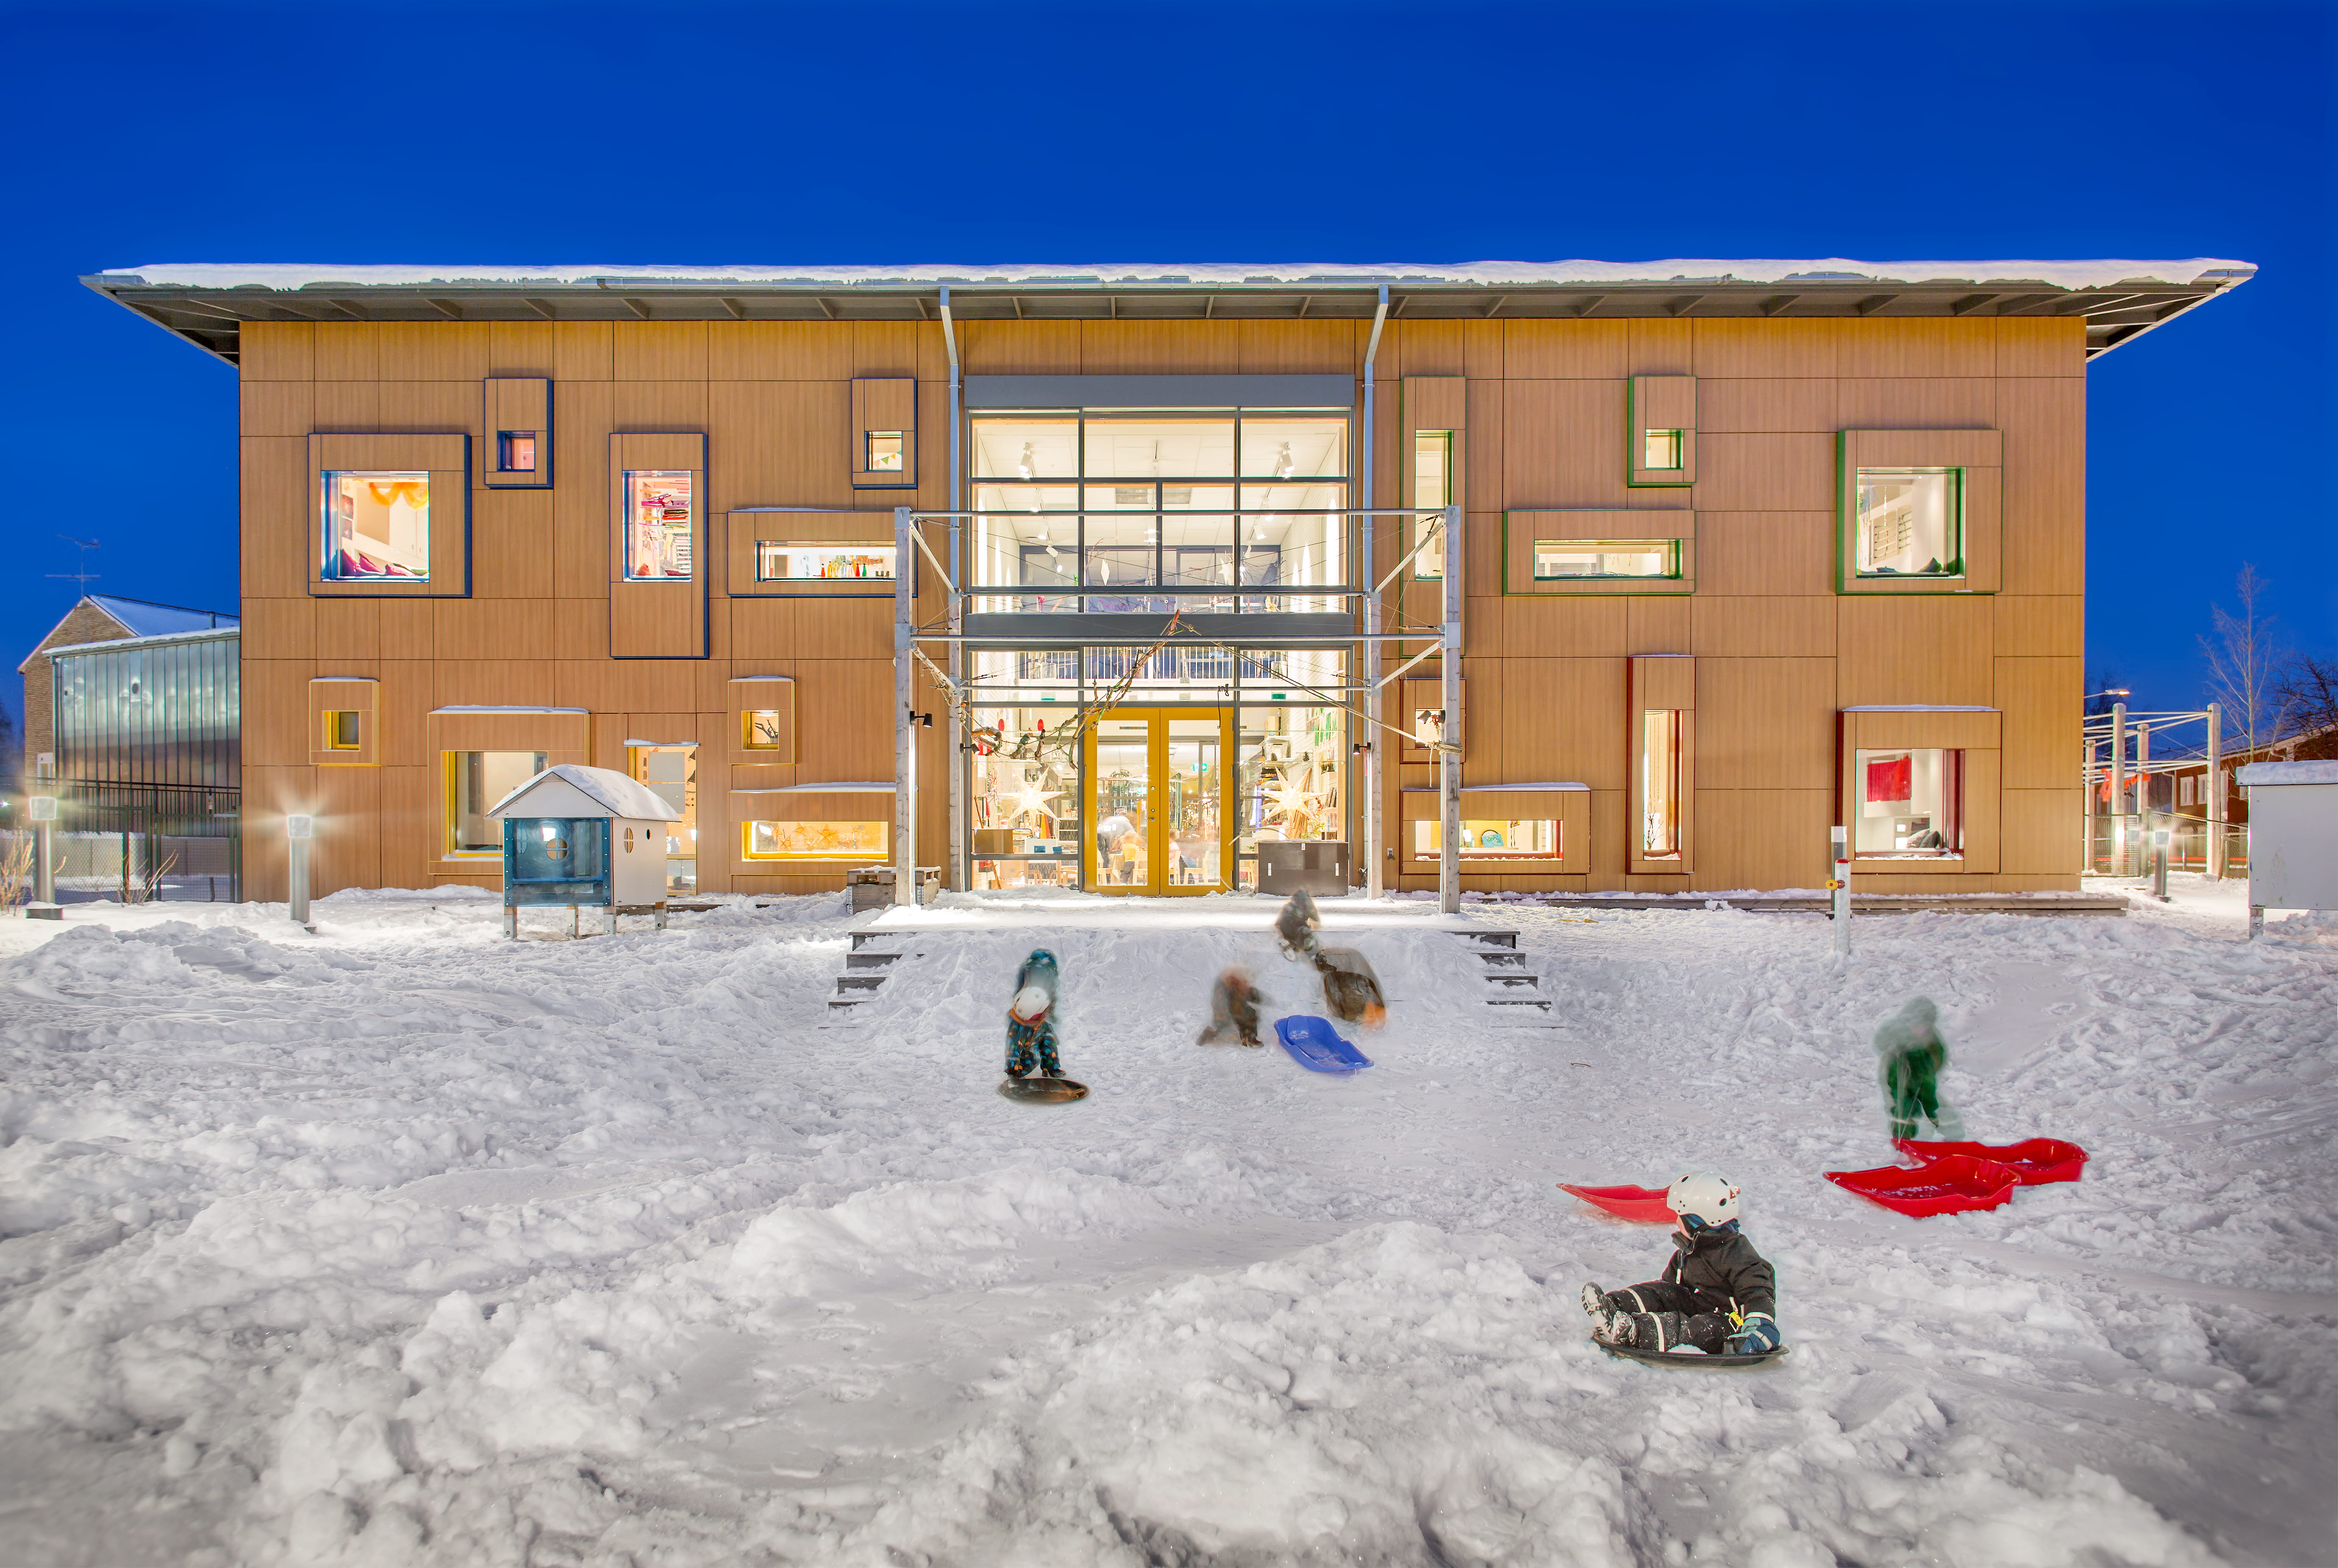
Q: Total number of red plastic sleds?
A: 3